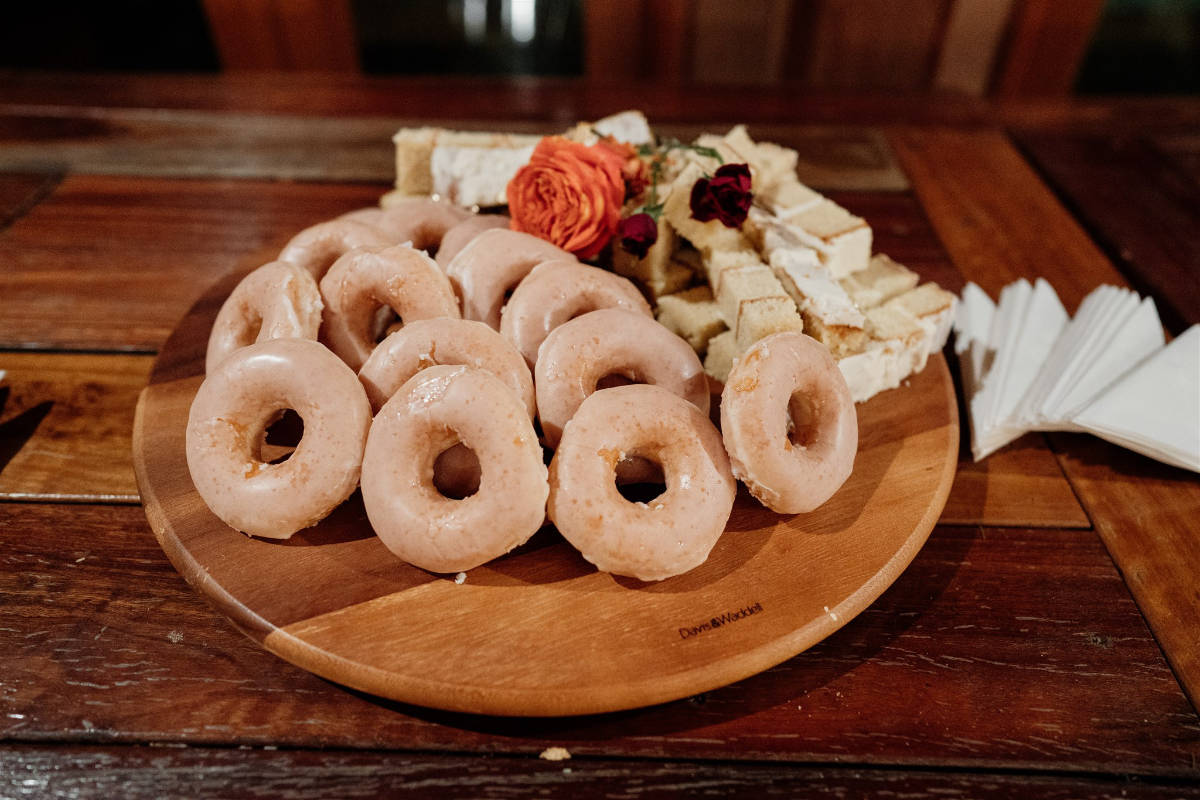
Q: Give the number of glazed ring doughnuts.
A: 14